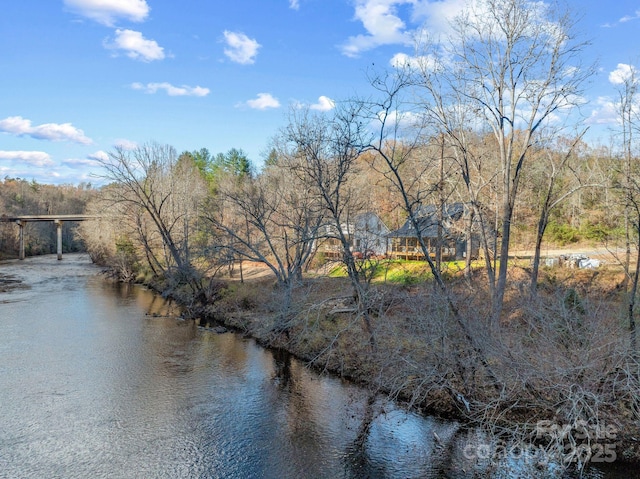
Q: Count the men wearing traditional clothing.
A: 0